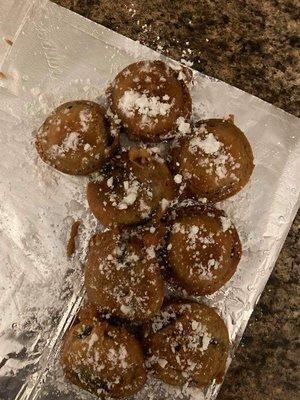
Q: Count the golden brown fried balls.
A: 8